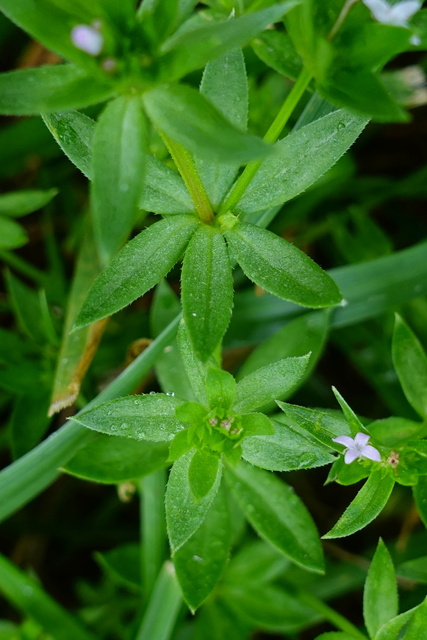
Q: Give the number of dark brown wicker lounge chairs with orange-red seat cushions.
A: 0